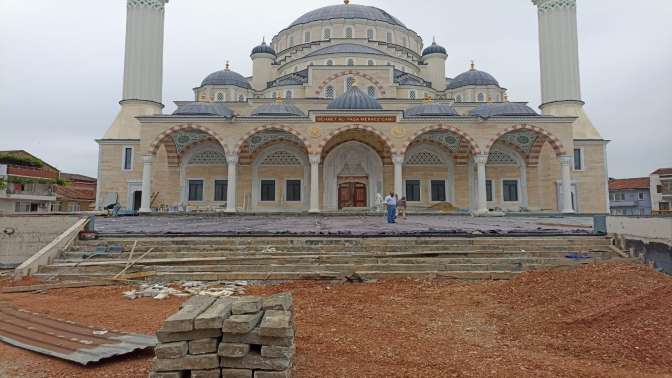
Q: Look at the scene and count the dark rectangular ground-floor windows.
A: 8